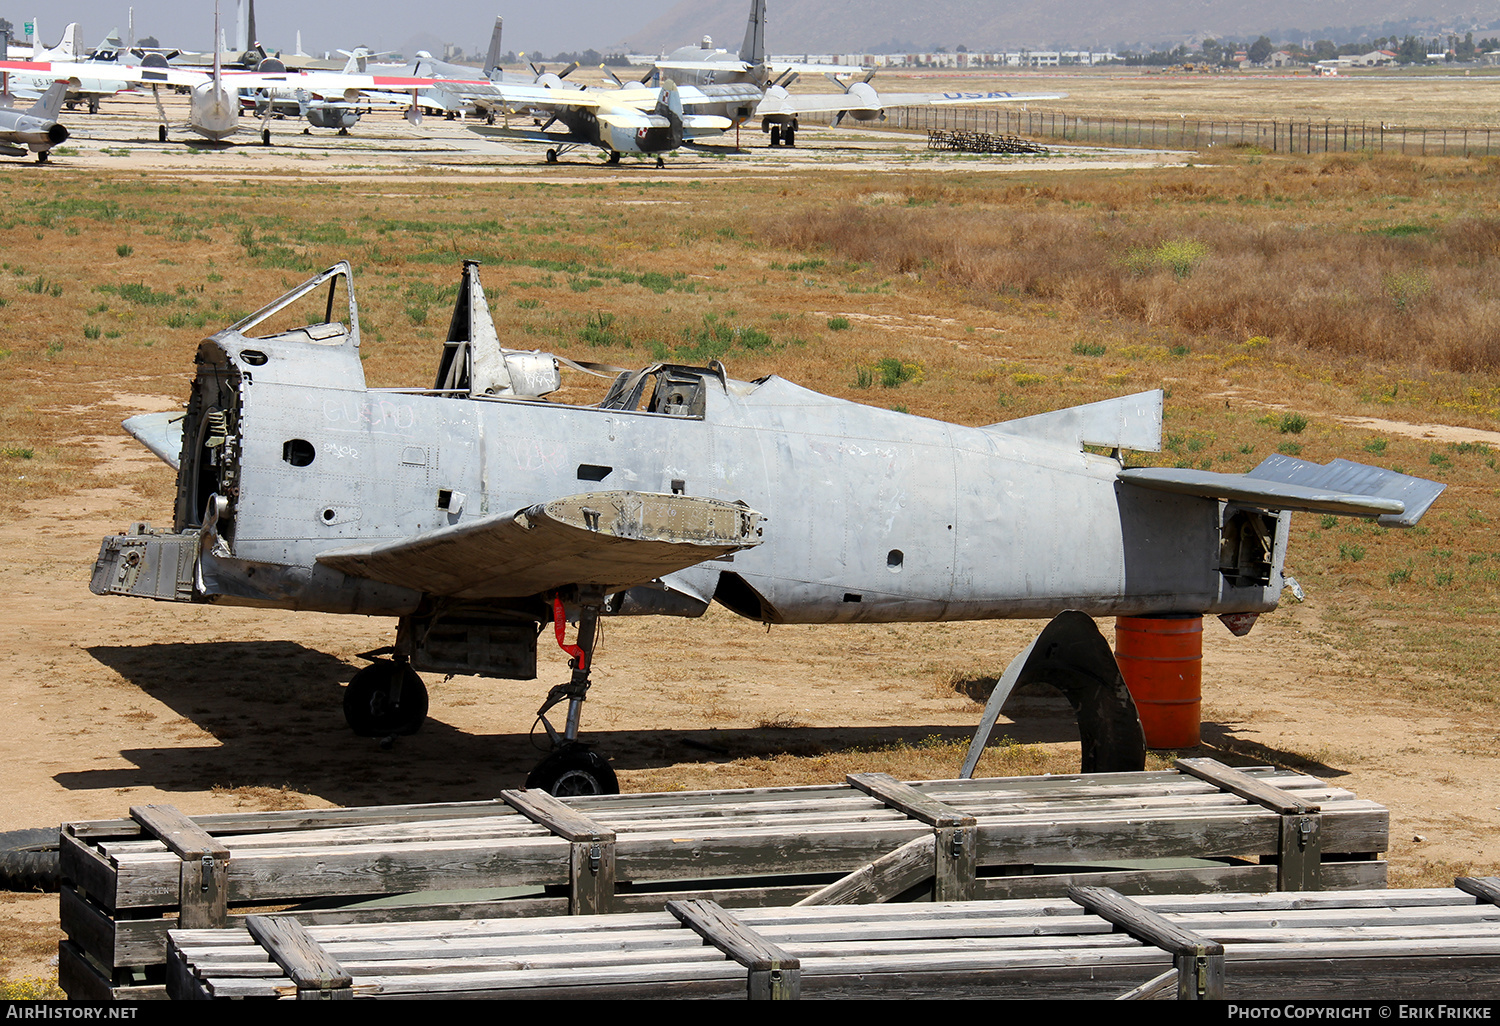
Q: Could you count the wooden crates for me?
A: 2